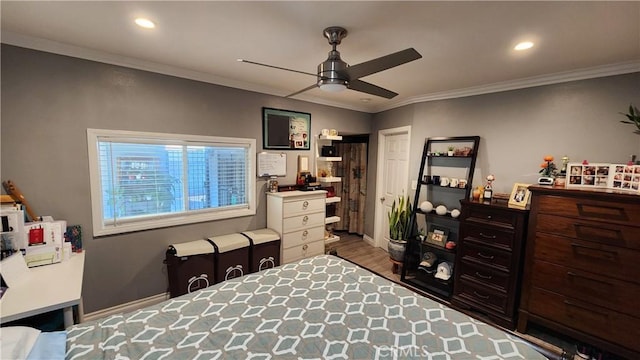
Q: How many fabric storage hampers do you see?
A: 3